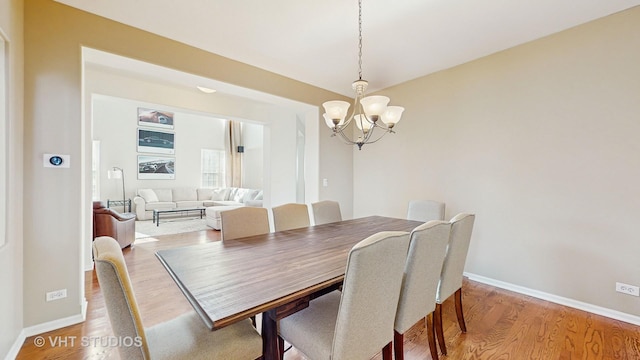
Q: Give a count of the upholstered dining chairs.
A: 8